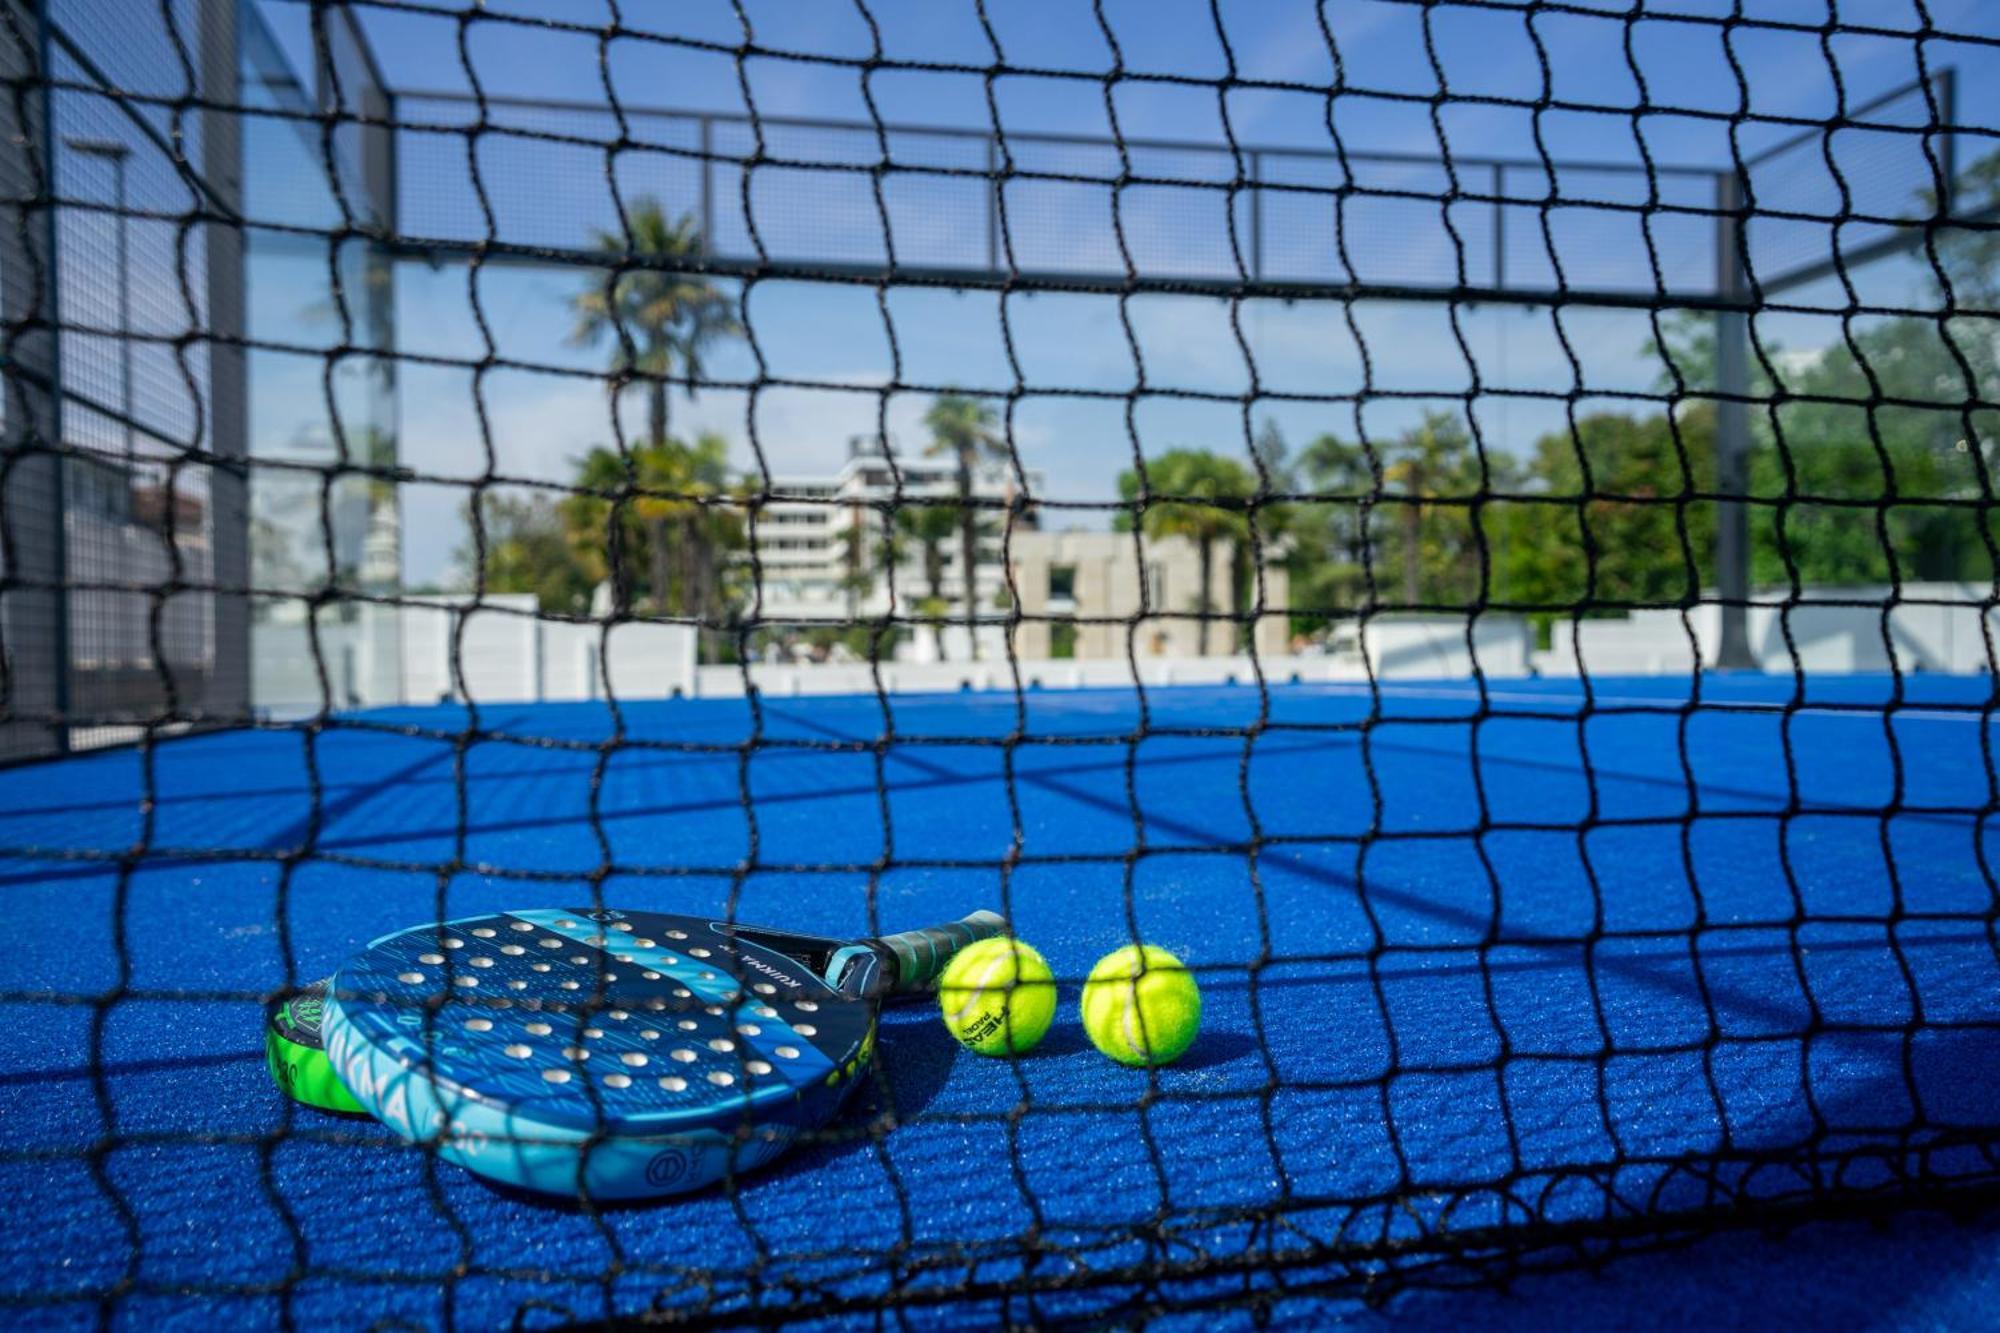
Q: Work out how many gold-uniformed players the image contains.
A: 0